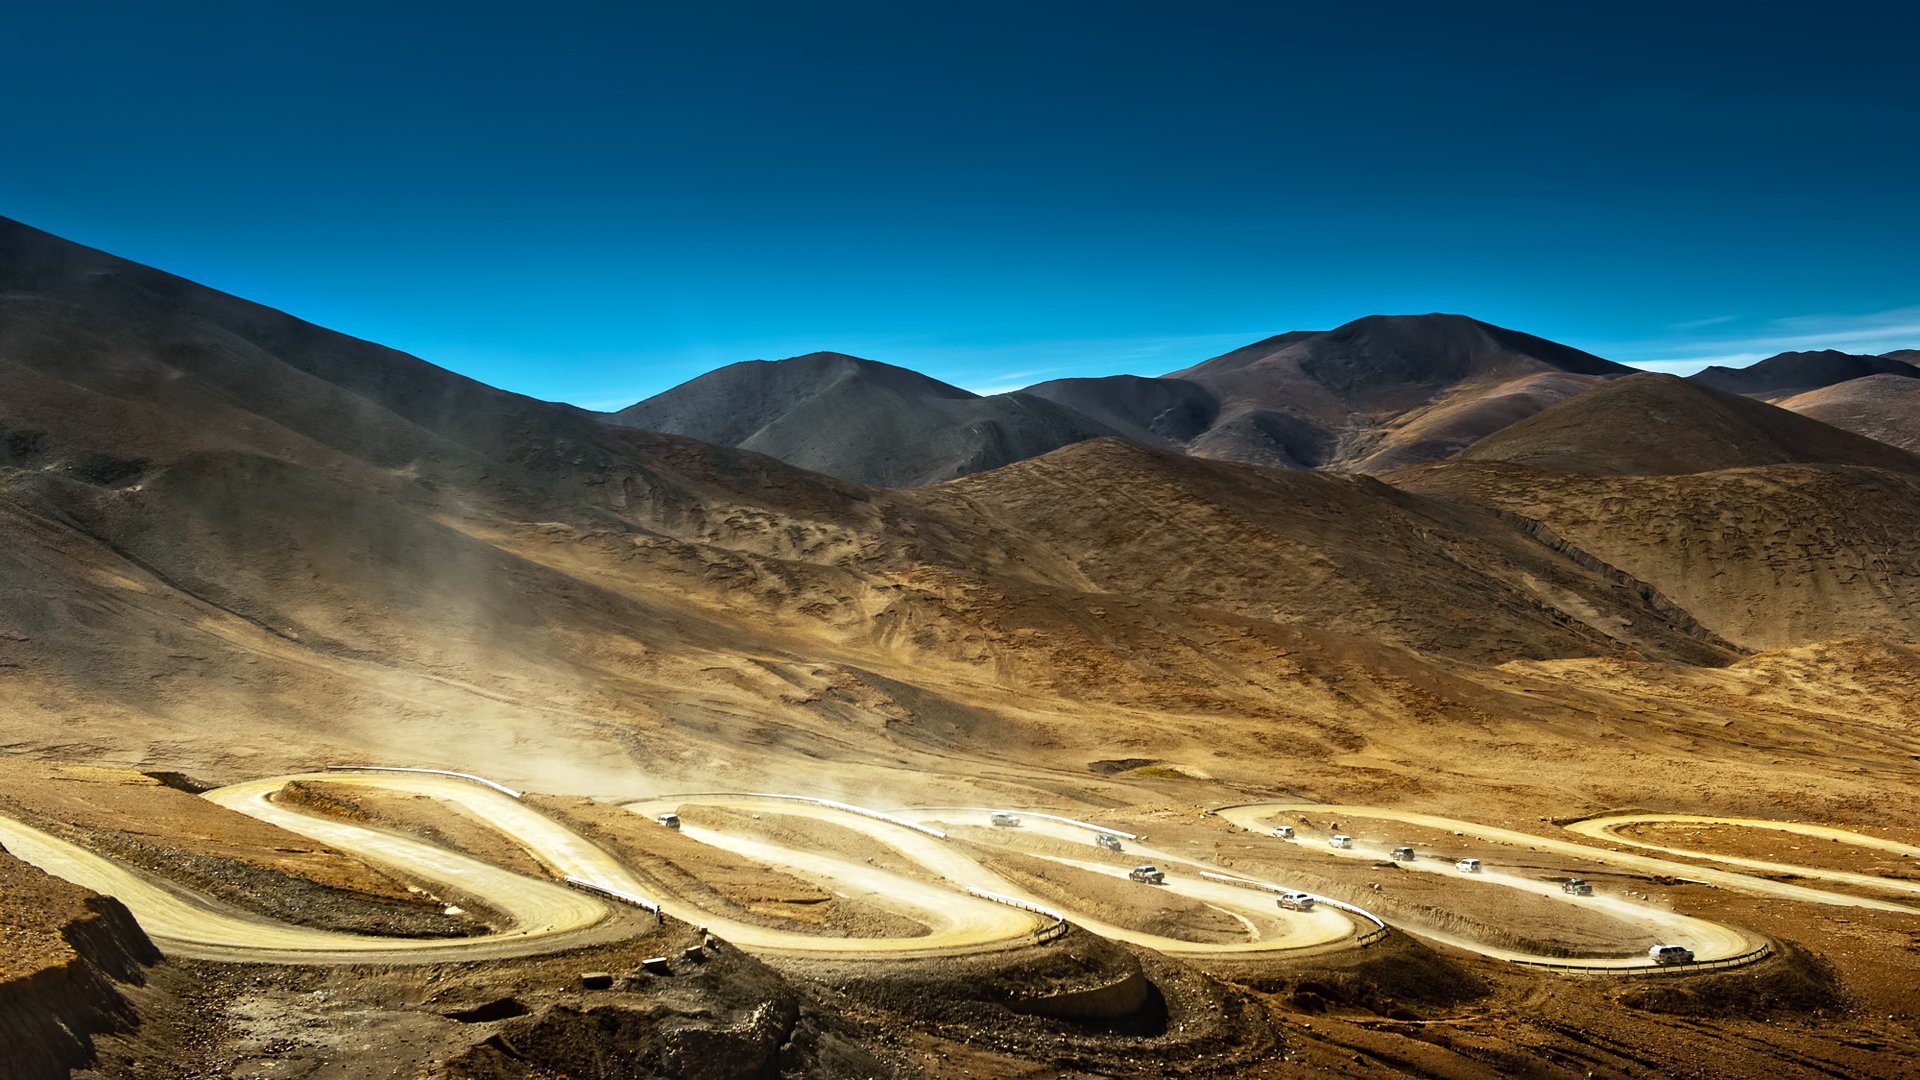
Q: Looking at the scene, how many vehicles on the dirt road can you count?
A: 11